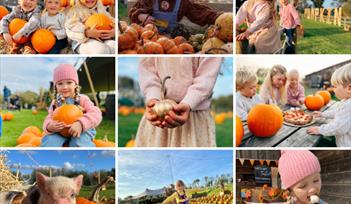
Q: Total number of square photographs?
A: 9